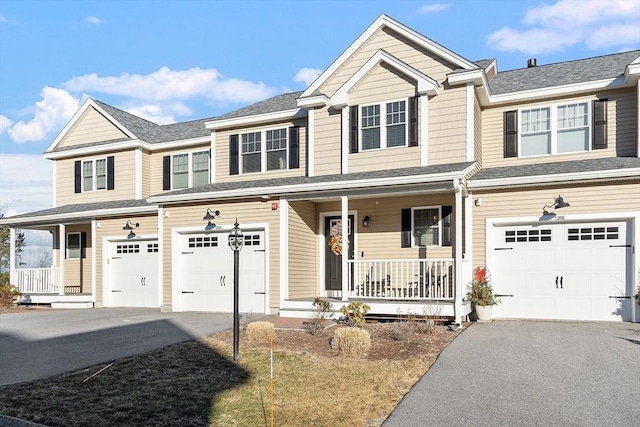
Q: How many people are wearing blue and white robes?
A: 0